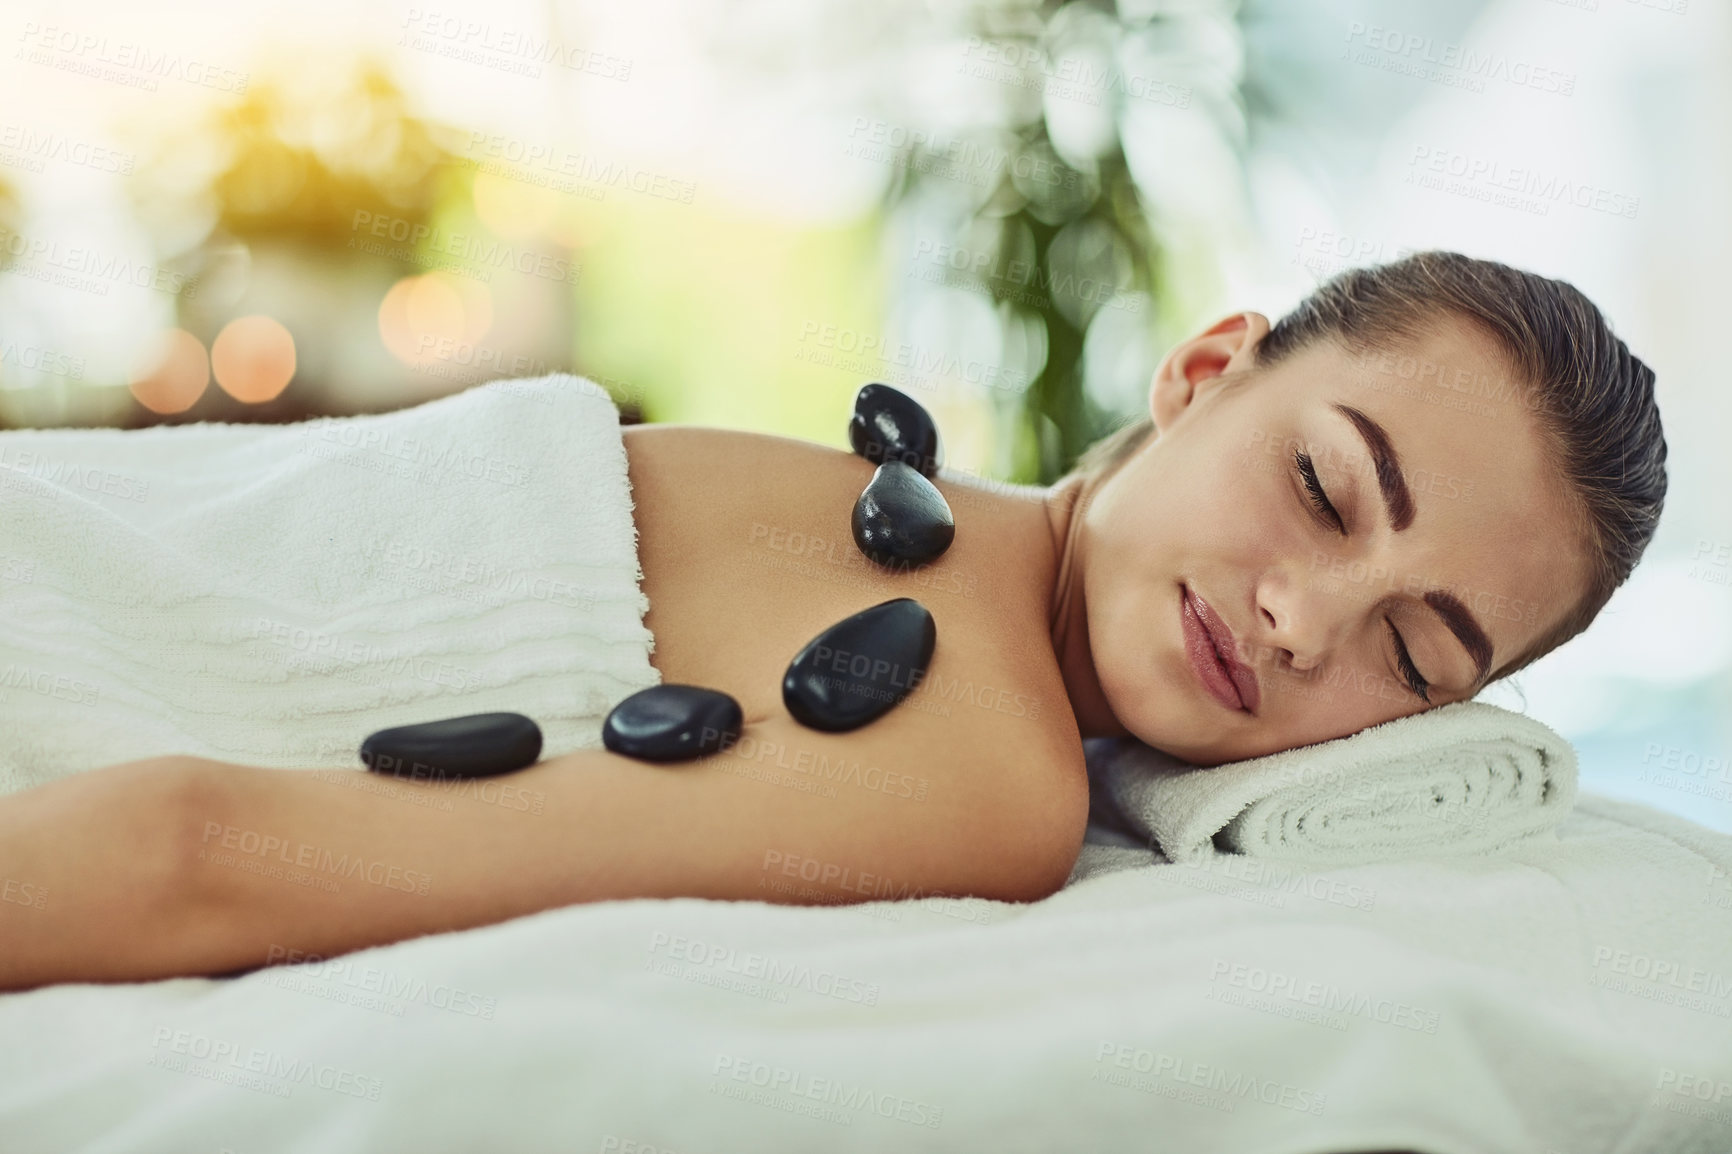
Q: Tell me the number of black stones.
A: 5